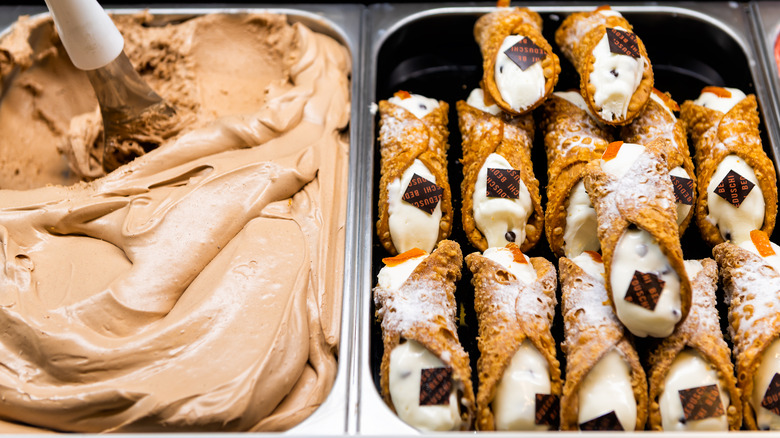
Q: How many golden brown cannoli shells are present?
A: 13